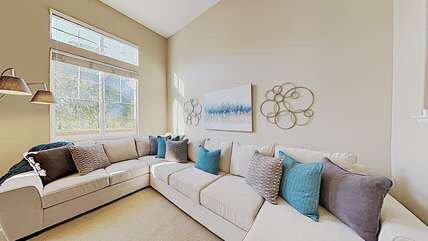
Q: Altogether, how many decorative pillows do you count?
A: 9